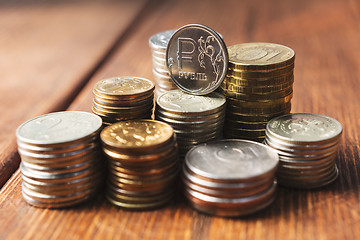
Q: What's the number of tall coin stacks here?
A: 2